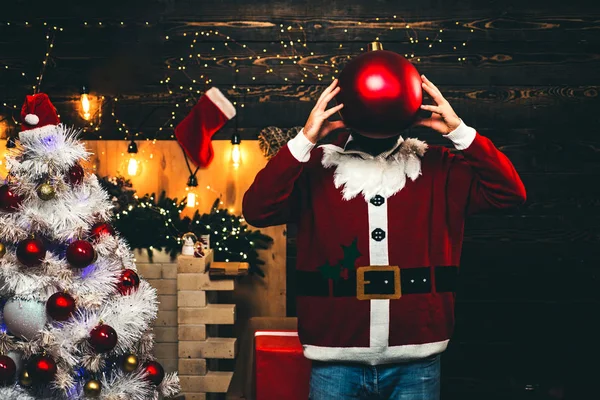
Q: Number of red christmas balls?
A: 12